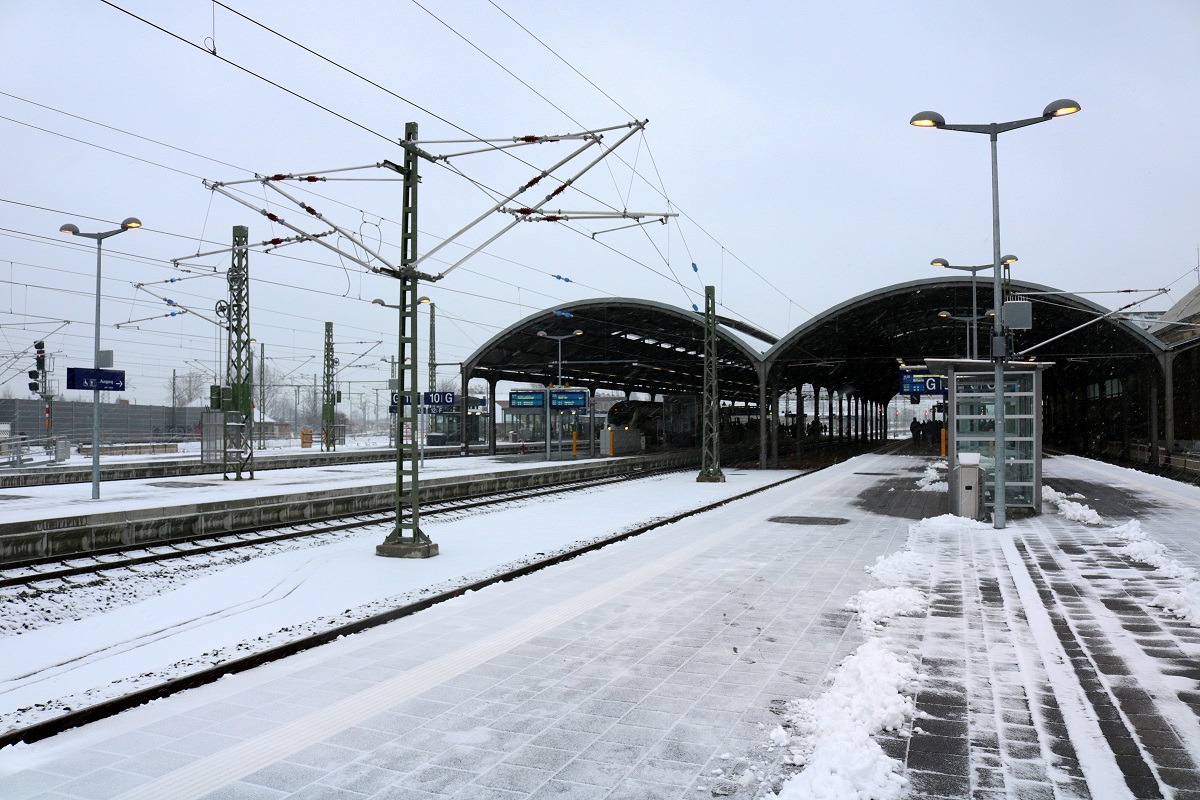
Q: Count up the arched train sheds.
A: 2